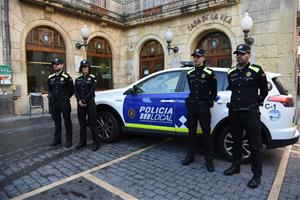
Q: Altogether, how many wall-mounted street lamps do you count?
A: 3